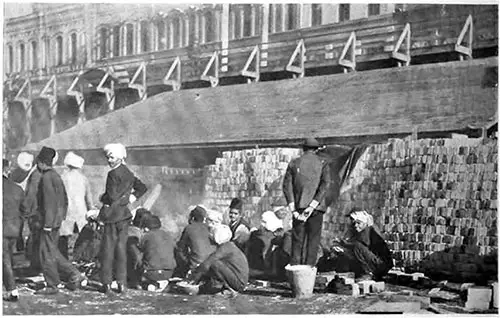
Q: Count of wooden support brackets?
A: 12